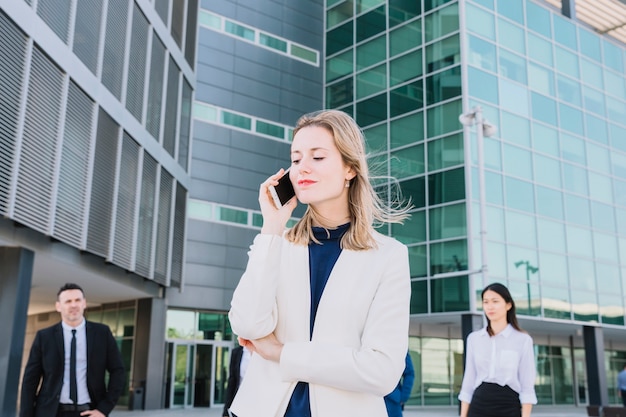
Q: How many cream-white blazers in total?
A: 1